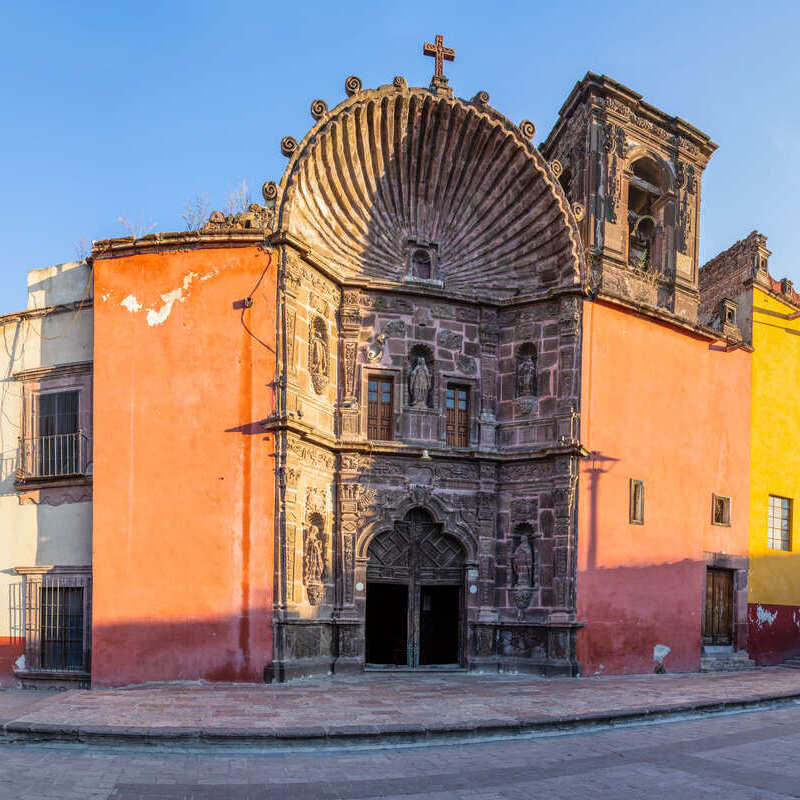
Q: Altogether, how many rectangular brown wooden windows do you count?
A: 2